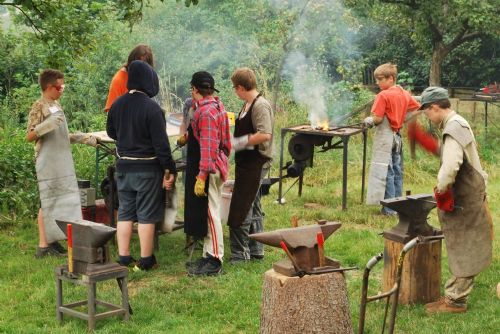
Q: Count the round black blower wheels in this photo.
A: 1